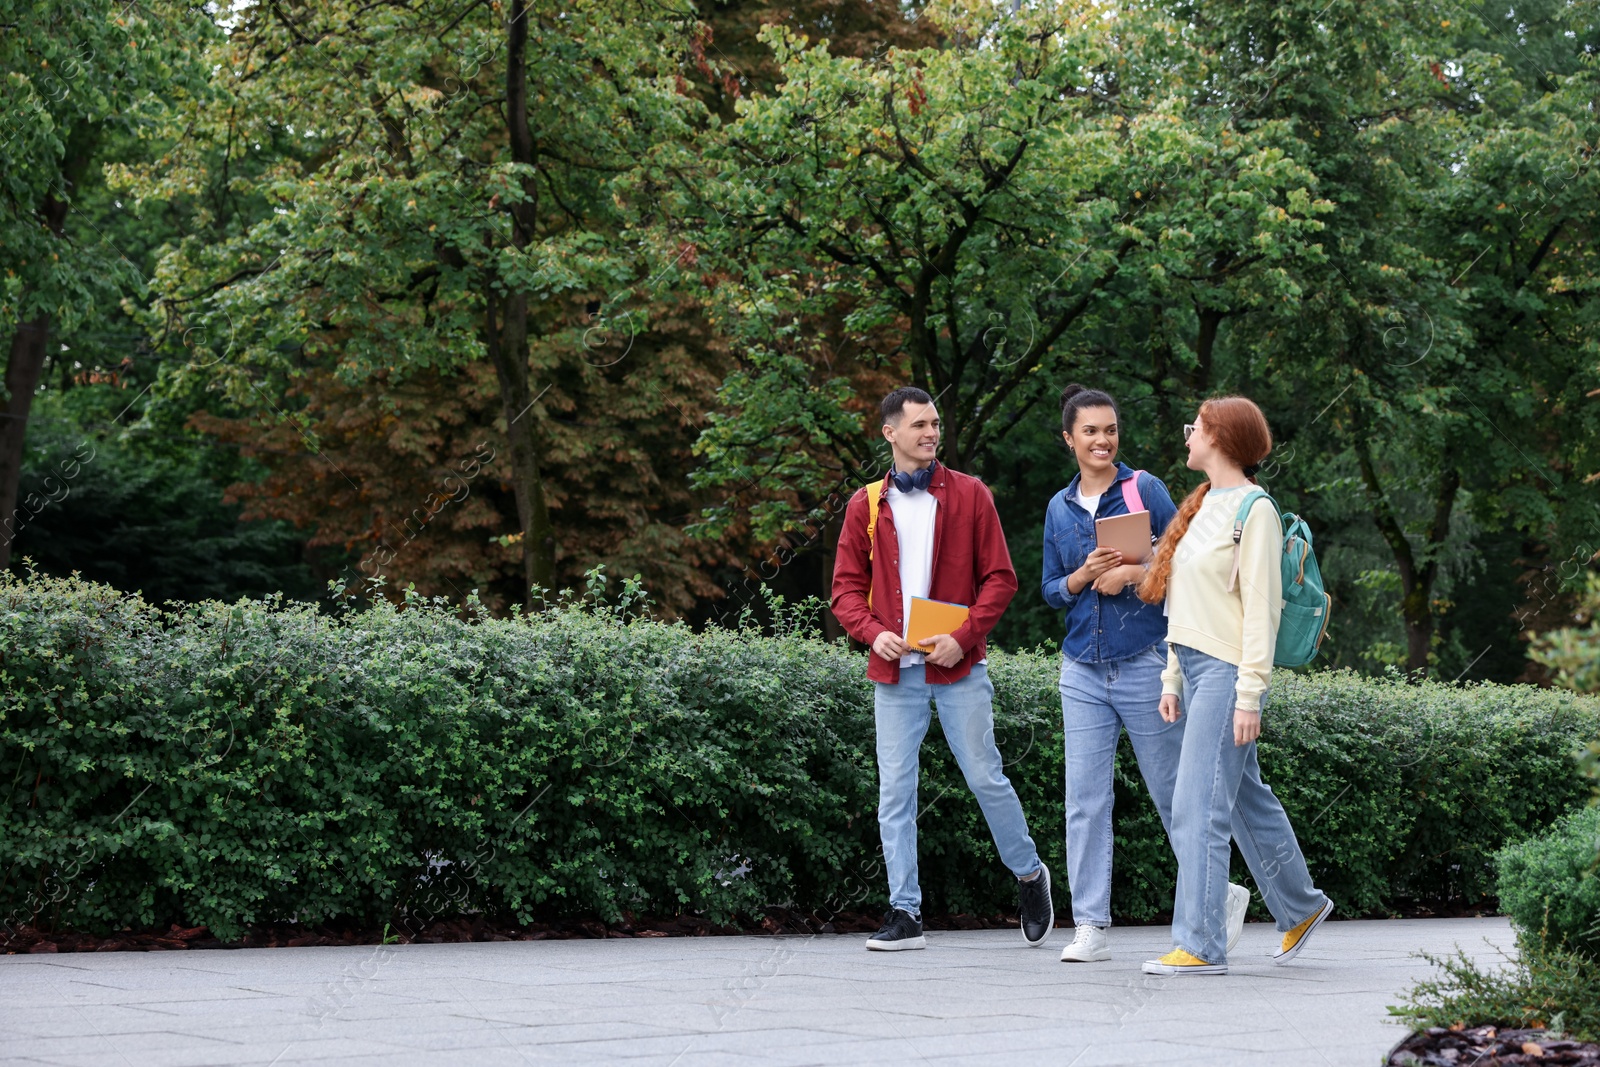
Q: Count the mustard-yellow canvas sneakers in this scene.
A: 2